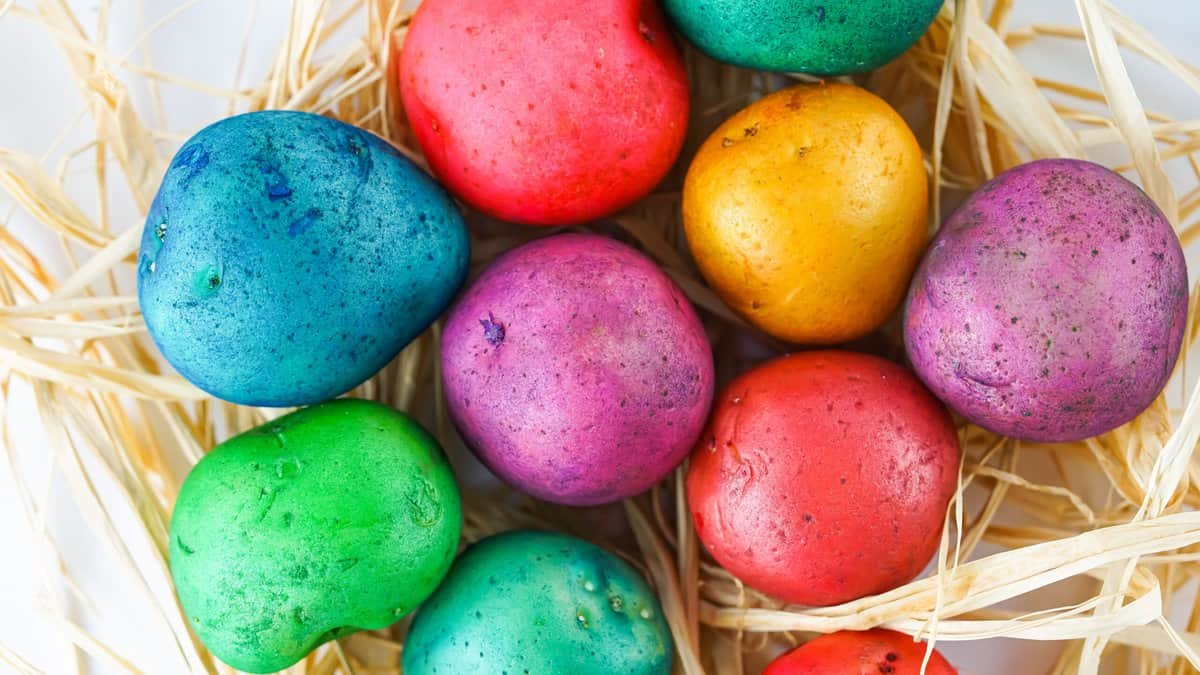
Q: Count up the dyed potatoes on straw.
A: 10